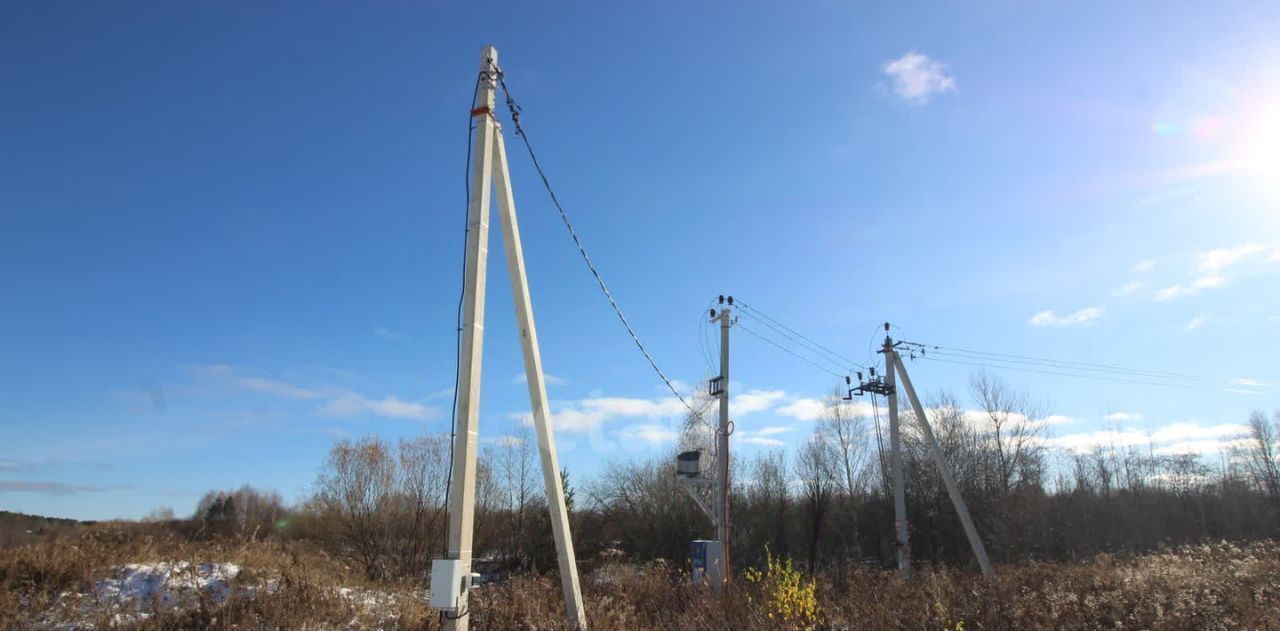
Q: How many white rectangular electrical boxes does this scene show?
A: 1